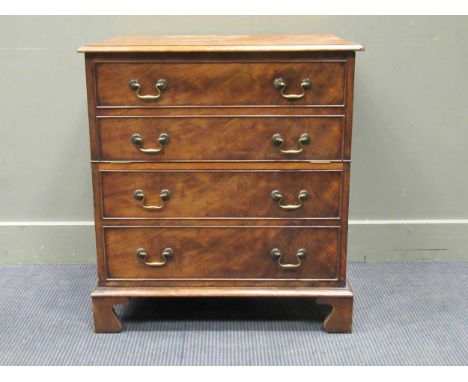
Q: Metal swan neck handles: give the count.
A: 8